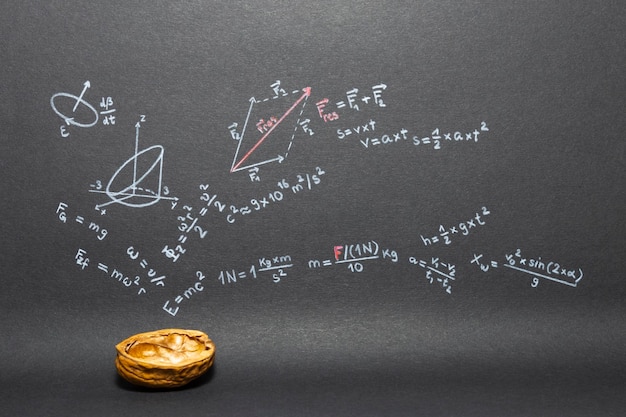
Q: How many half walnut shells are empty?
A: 1